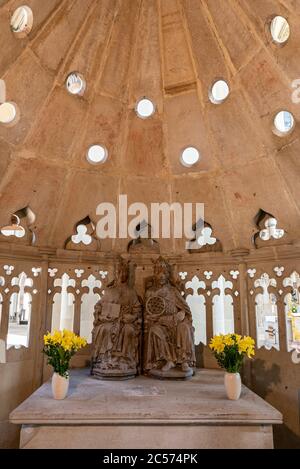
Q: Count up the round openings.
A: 9